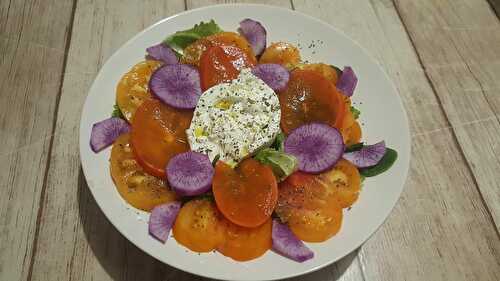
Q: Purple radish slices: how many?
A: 11